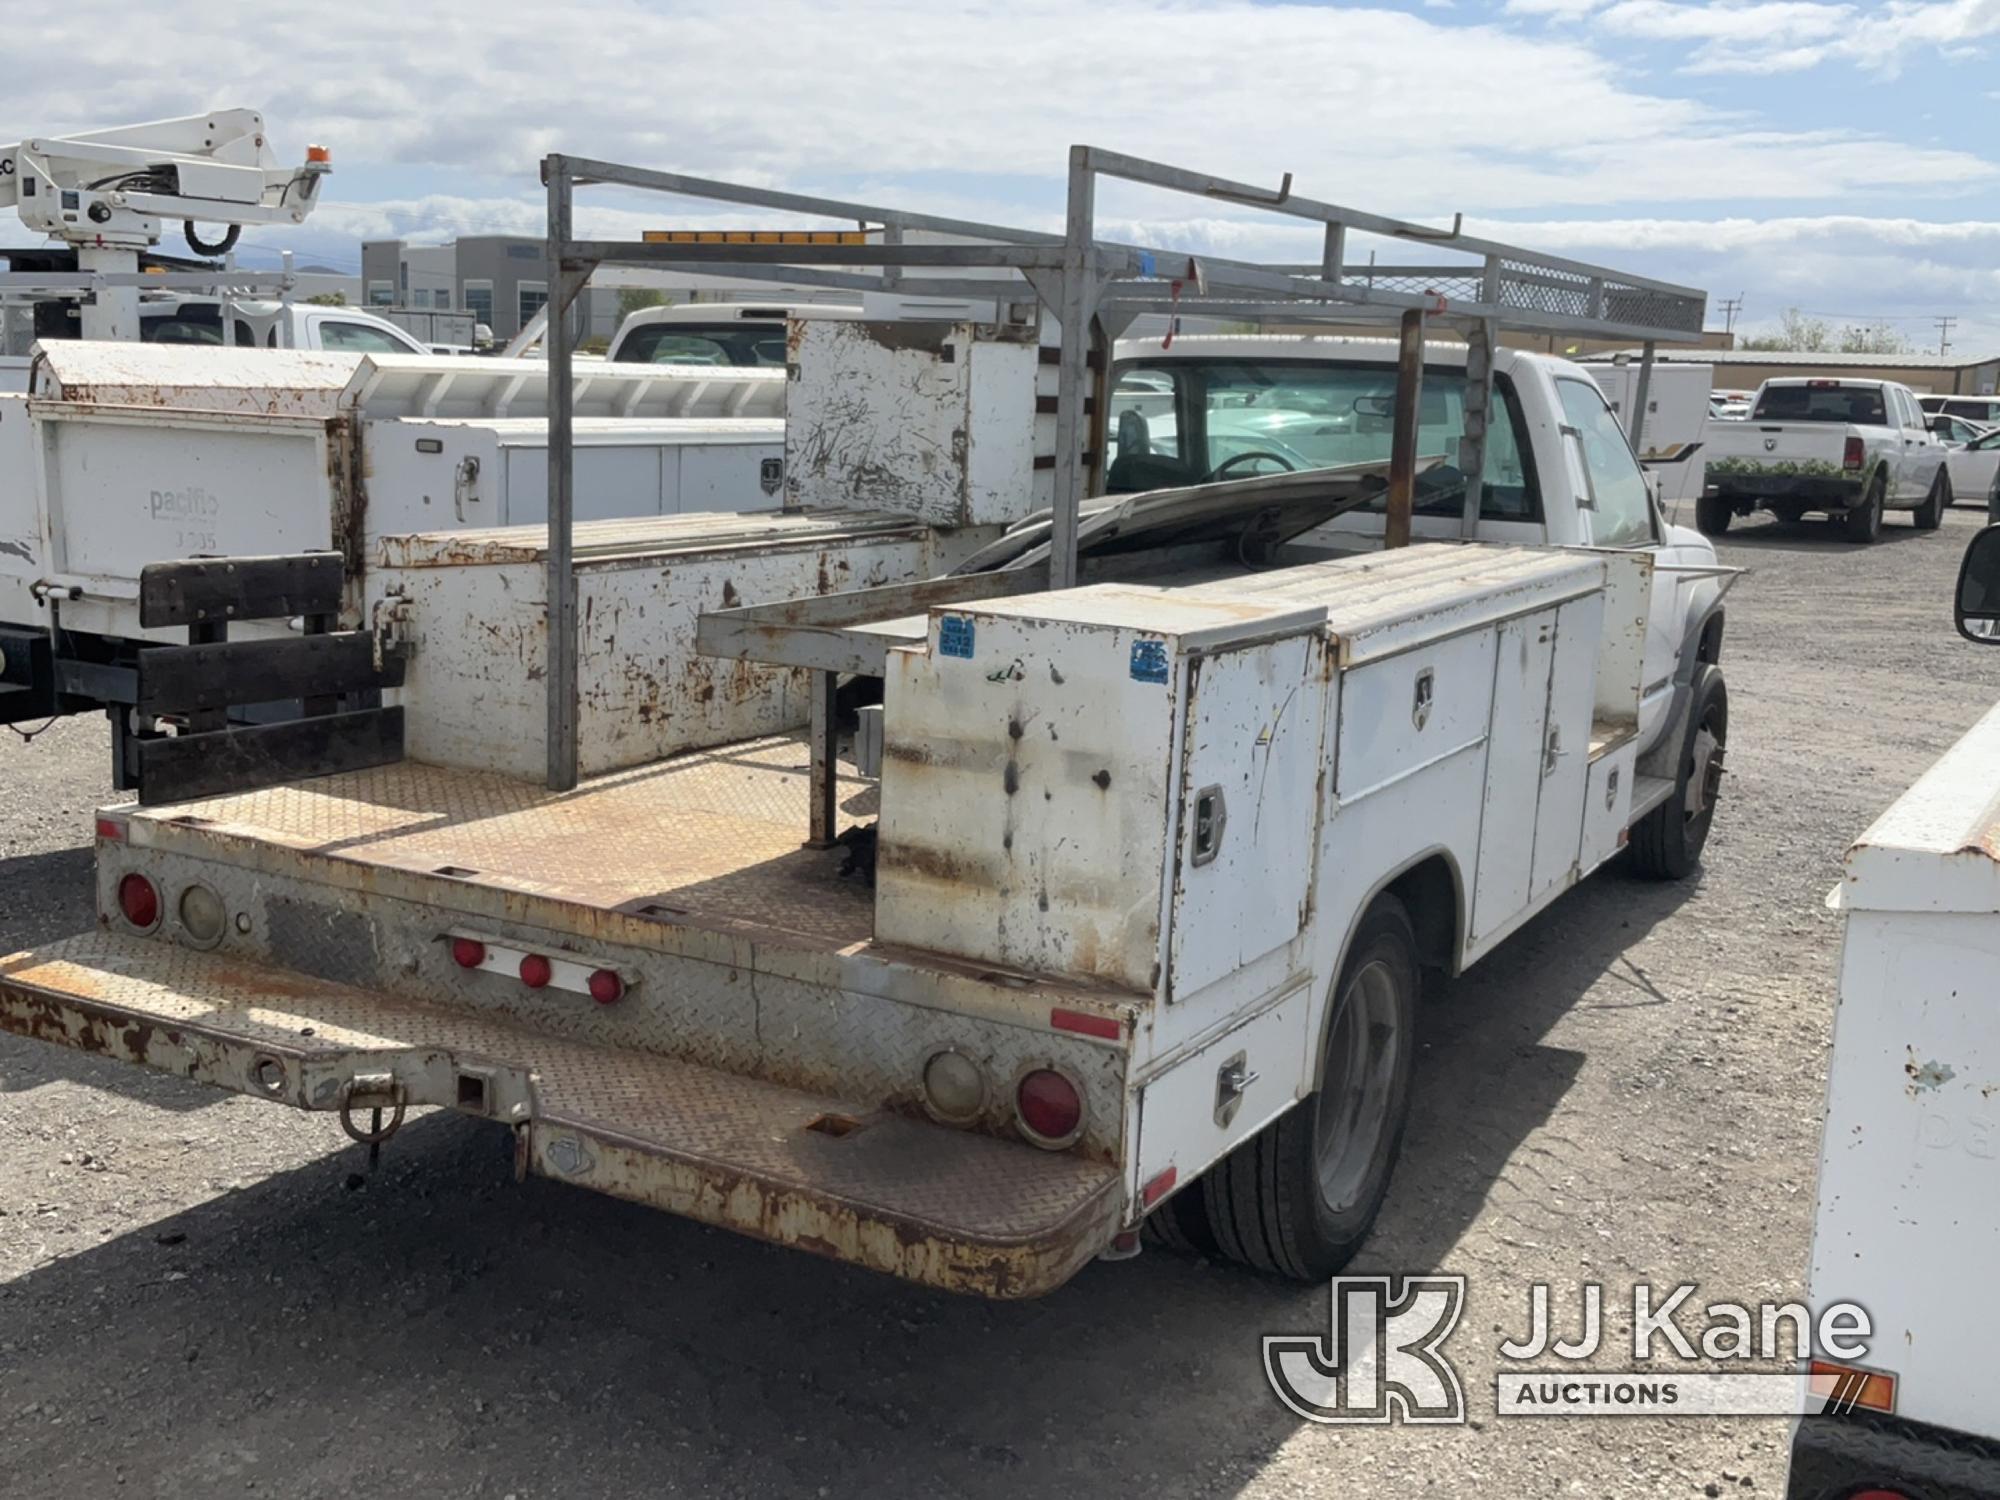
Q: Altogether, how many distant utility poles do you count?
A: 2